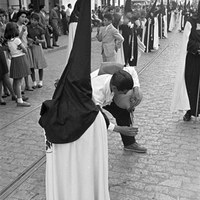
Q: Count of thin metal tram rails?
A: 2